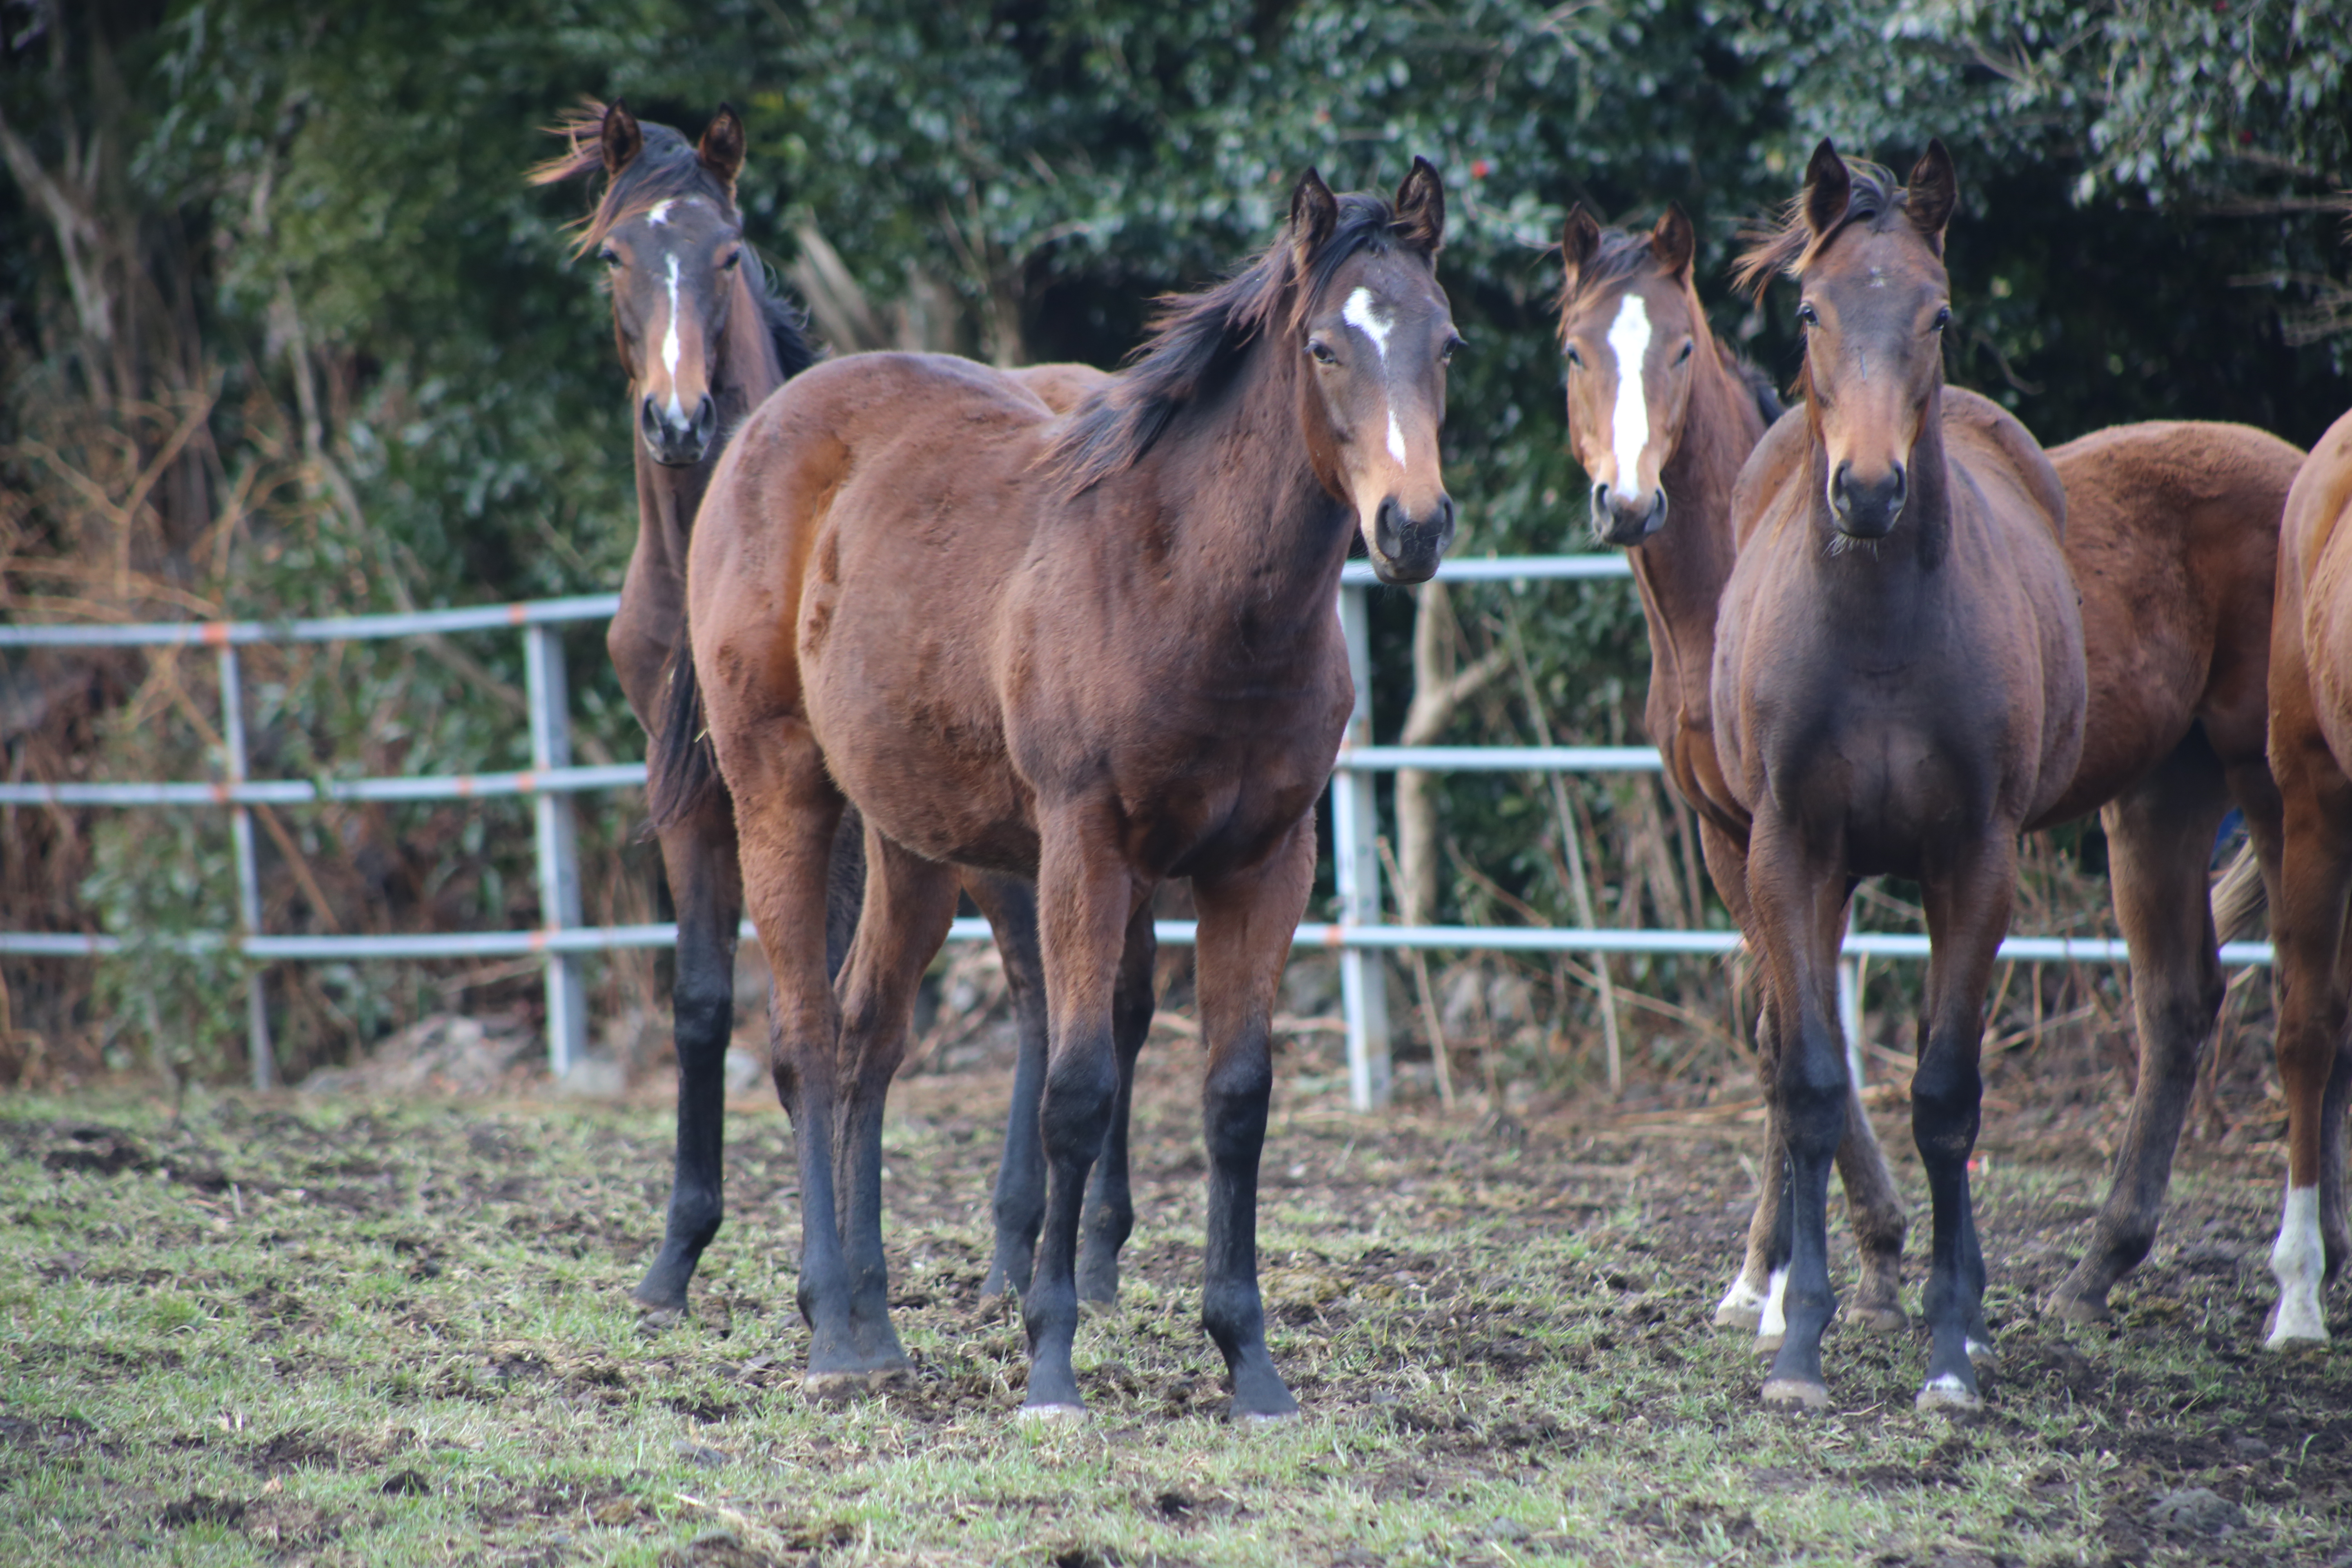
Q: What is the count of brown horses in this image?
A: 5